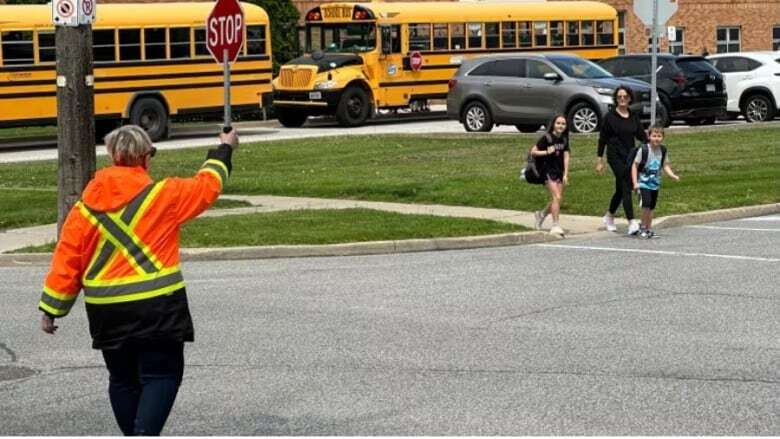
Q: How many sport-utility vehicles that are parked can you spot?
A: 3